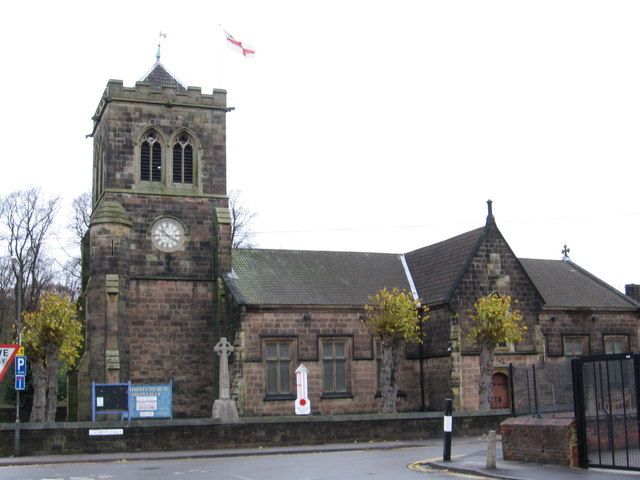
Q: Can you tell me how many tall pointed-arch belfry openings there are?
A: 2